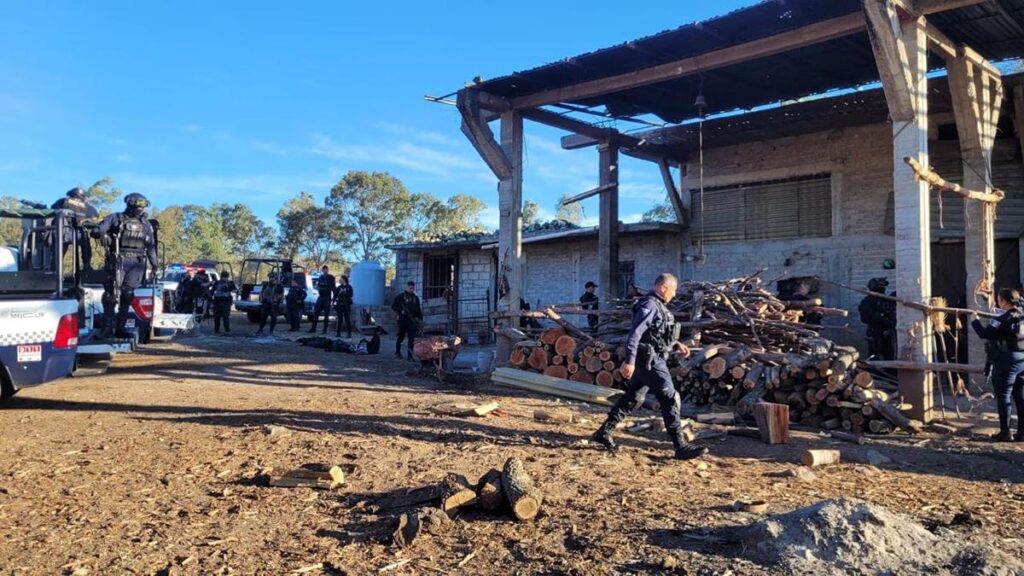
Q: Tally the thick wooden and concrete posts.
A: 4